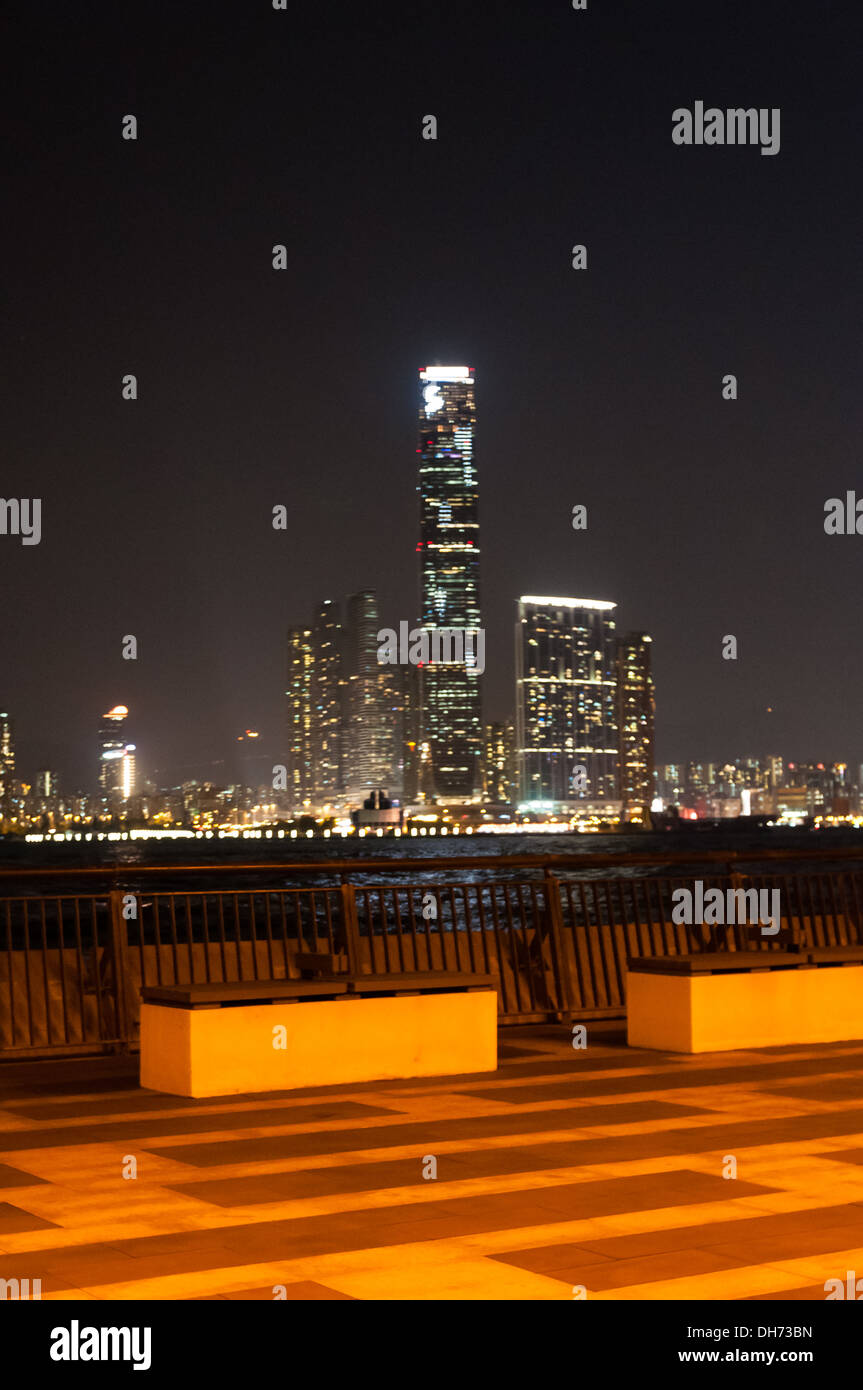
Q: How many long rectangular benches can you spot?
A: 2